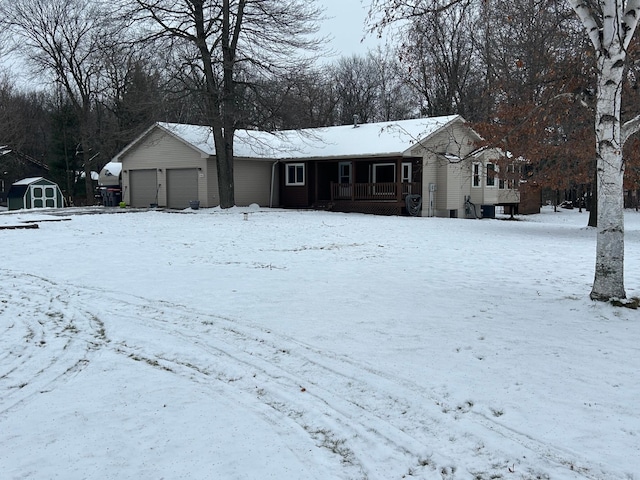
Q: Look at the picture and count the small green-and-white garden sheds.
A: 1